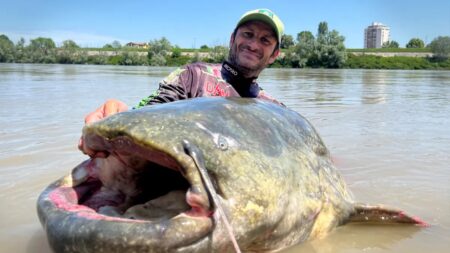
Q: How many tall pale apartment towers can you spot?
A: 1